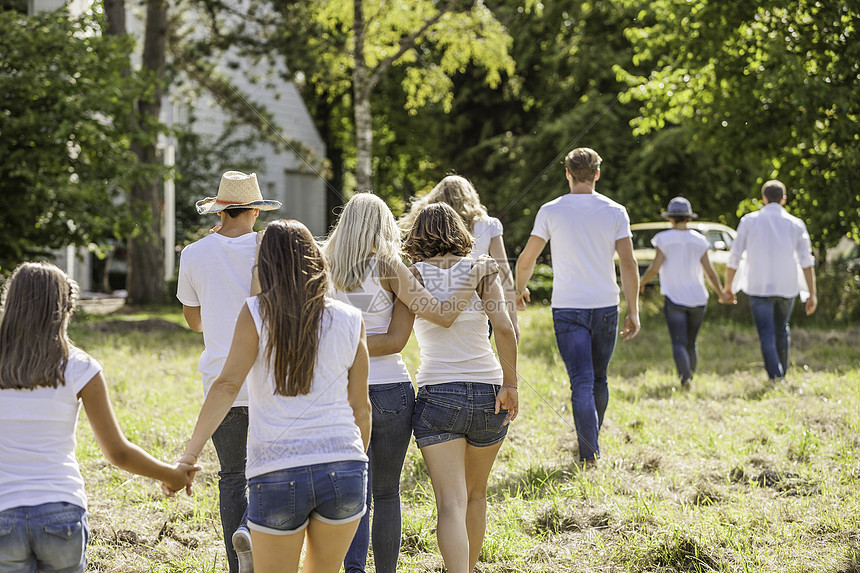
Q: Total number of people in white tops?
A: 9